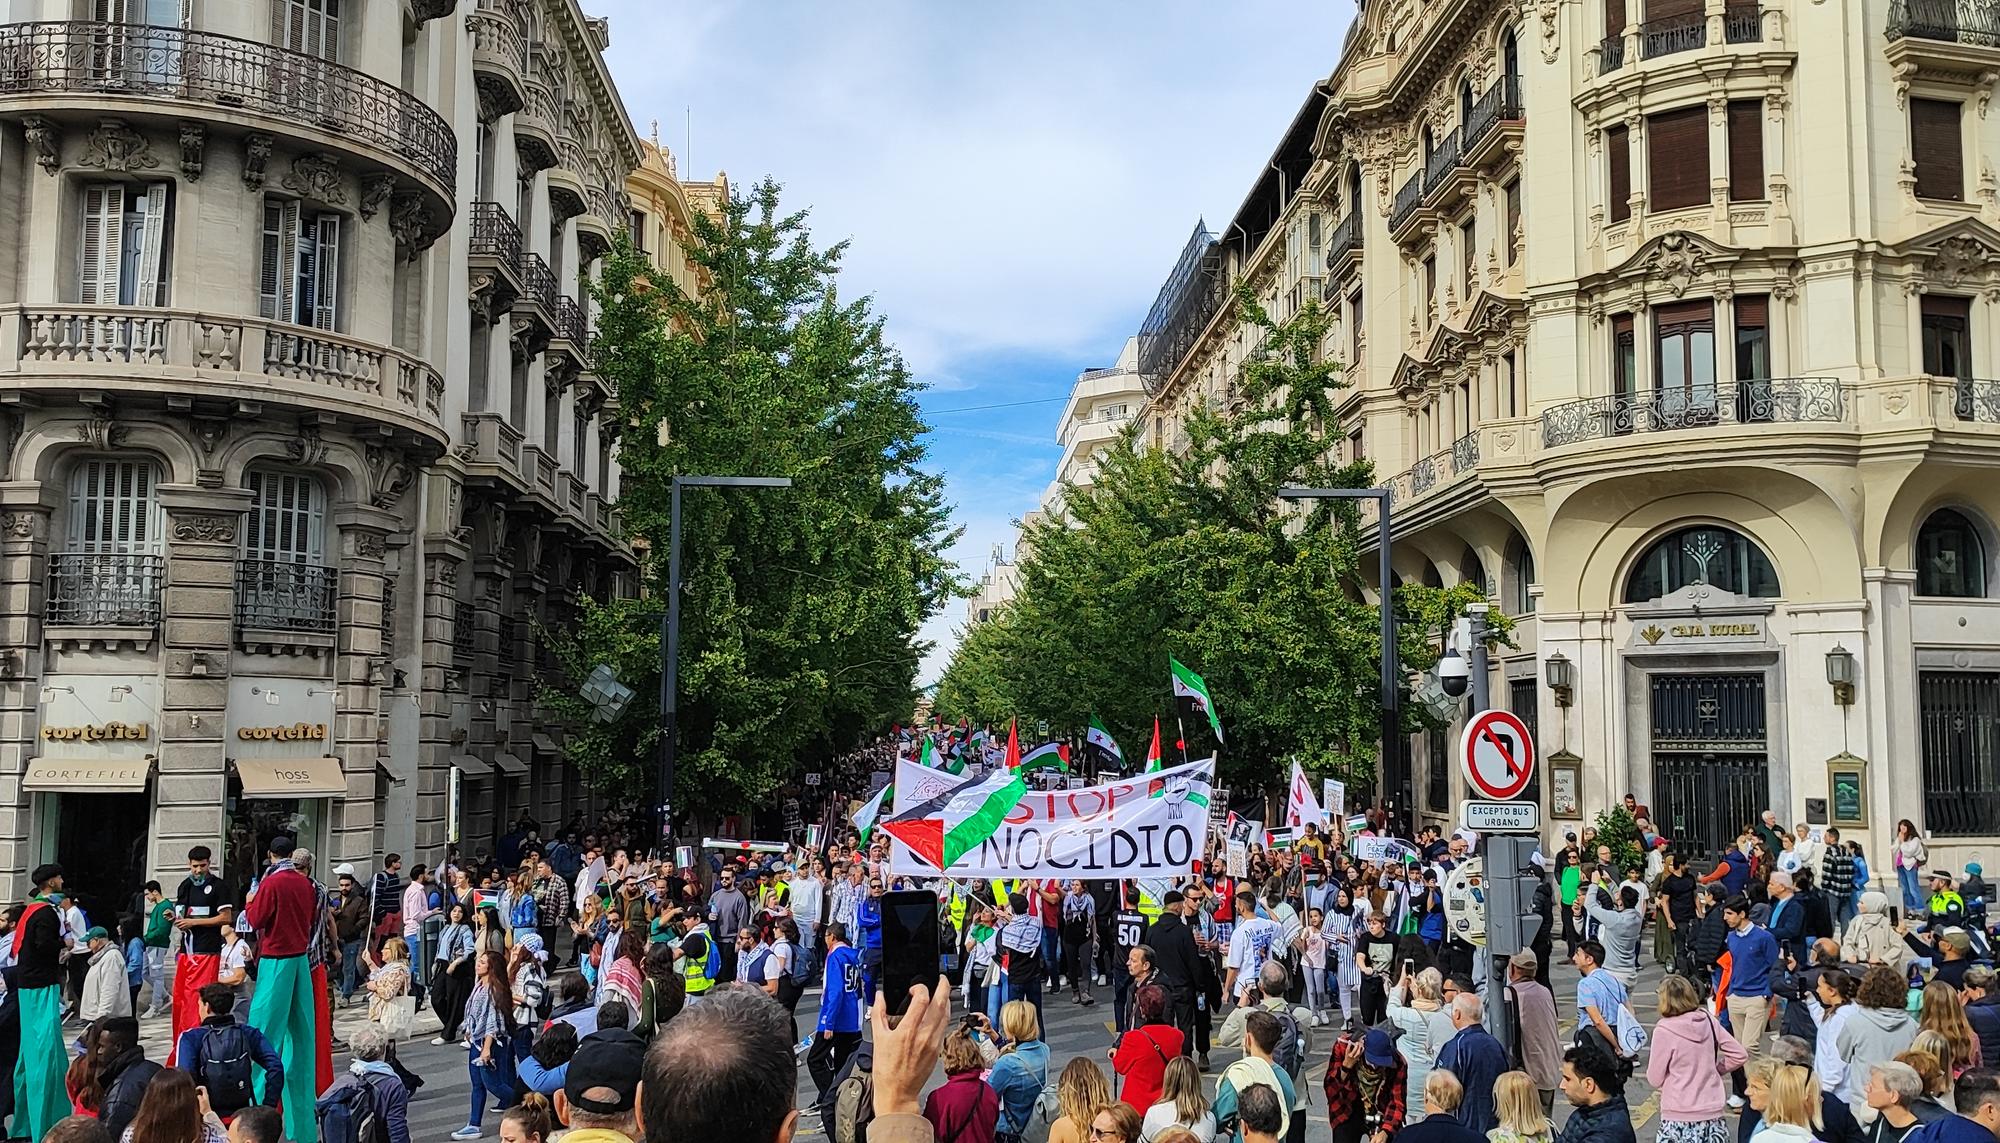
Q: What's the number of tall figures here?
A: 4